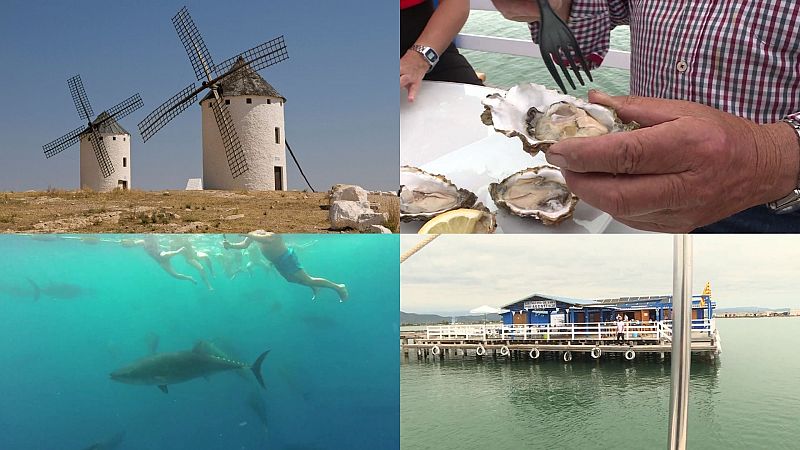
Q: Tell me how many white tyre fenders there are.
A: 7